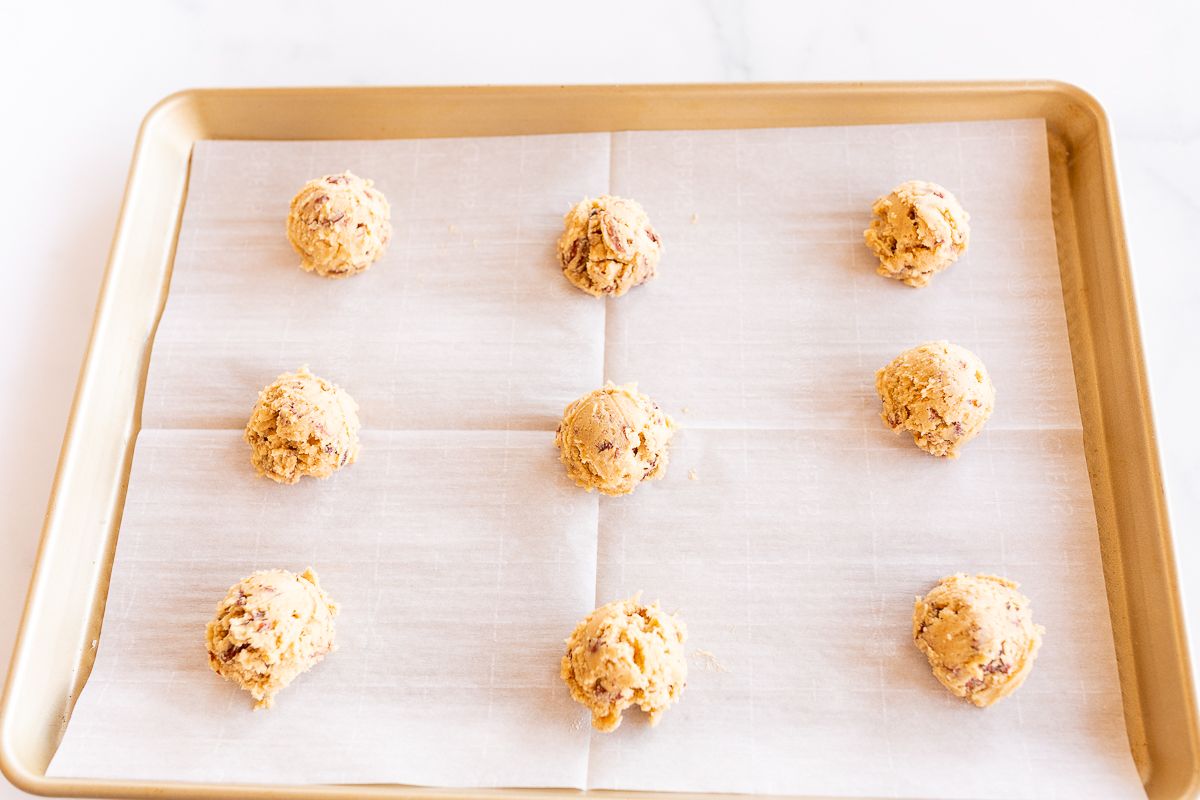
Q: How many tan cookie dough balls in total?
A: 9